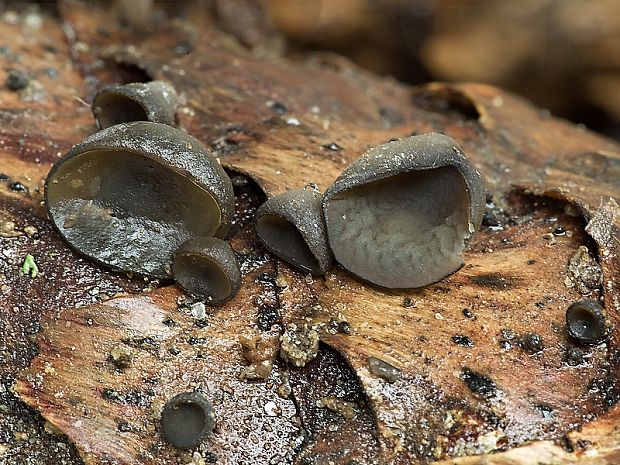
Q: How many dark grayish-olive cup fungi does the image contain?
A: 7